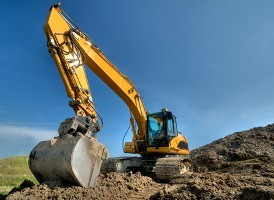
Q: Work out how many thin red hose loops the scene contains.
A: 0